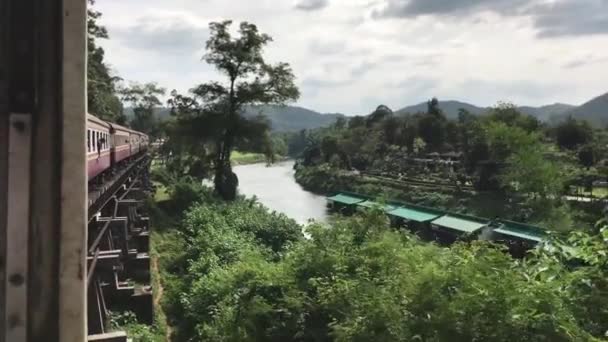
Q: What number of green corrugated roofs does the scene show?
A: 5